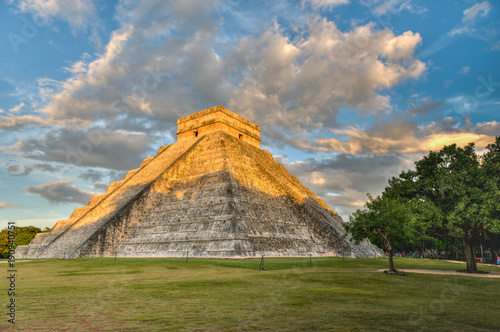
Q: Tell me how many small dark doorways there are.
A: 2